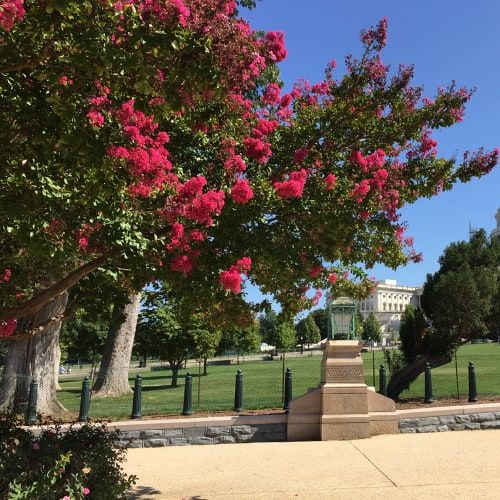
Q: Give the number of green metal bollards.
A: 9